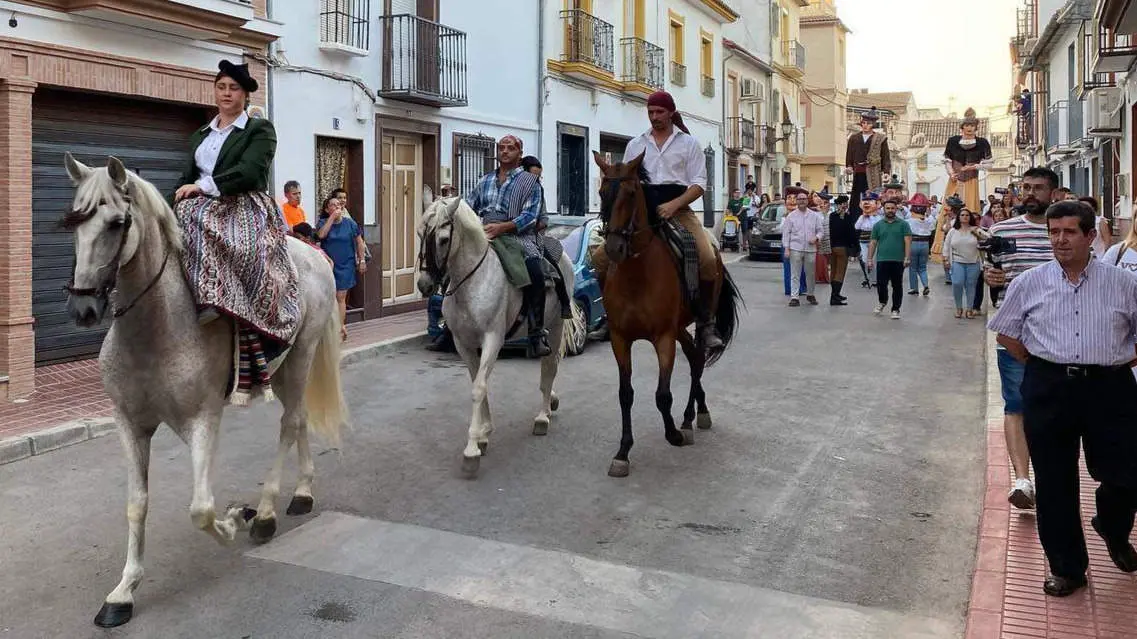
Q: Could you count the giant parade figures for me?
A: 2